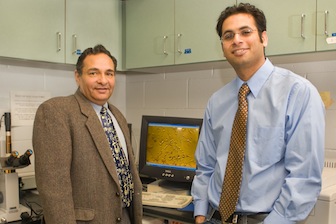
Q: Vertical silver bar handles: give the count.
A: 6